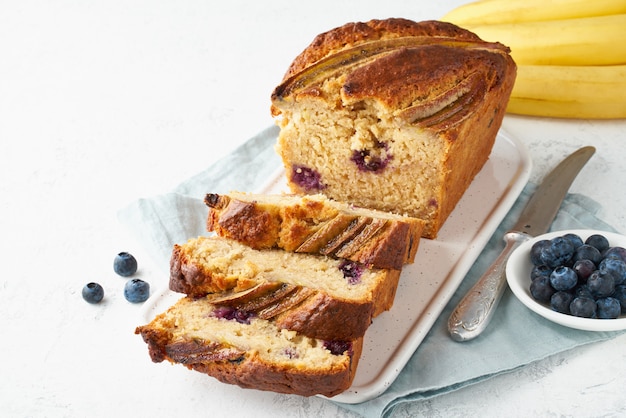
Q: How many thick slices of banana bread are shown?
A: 3